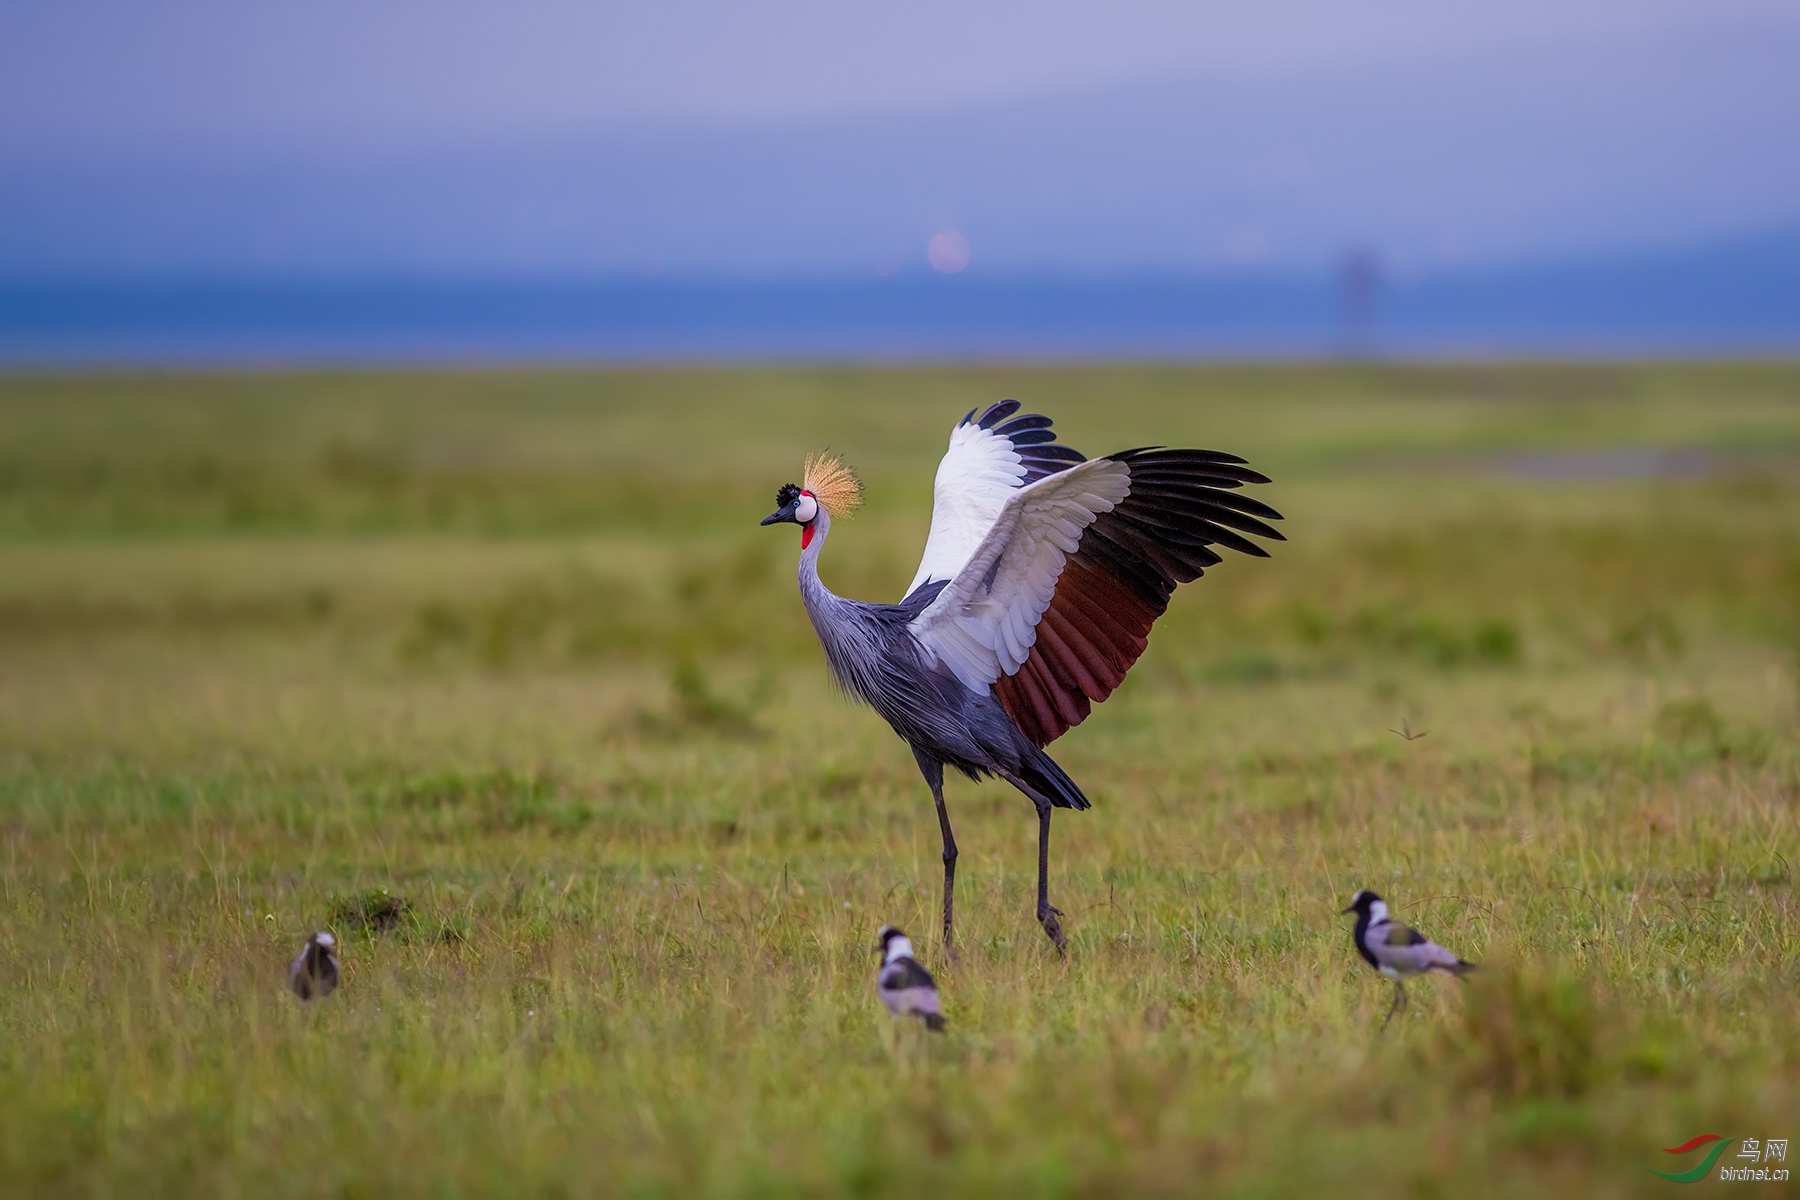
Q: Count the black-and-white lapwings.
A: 3